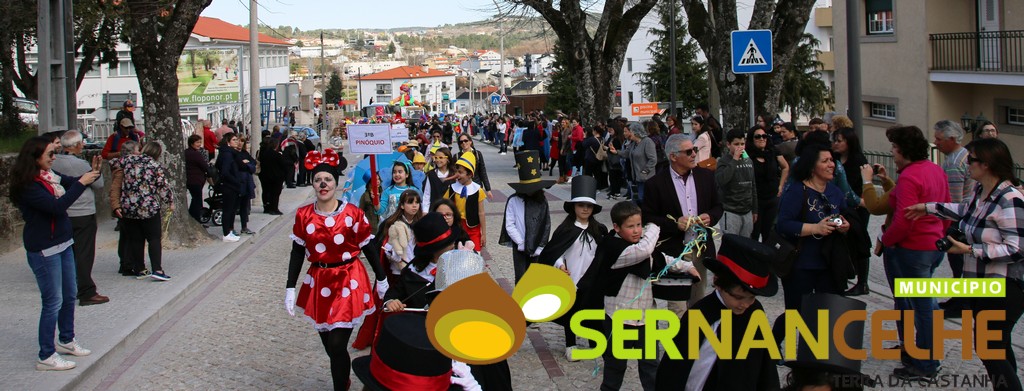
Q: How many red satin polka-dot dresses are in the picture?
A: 1